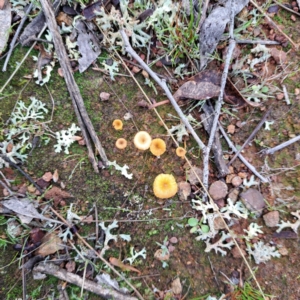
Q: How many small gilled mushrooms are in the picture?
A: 6